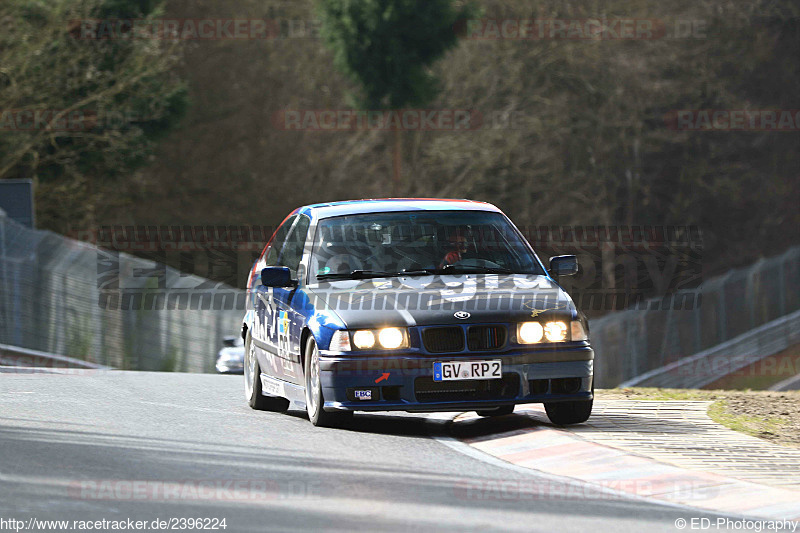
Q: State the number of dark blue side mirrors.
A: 2